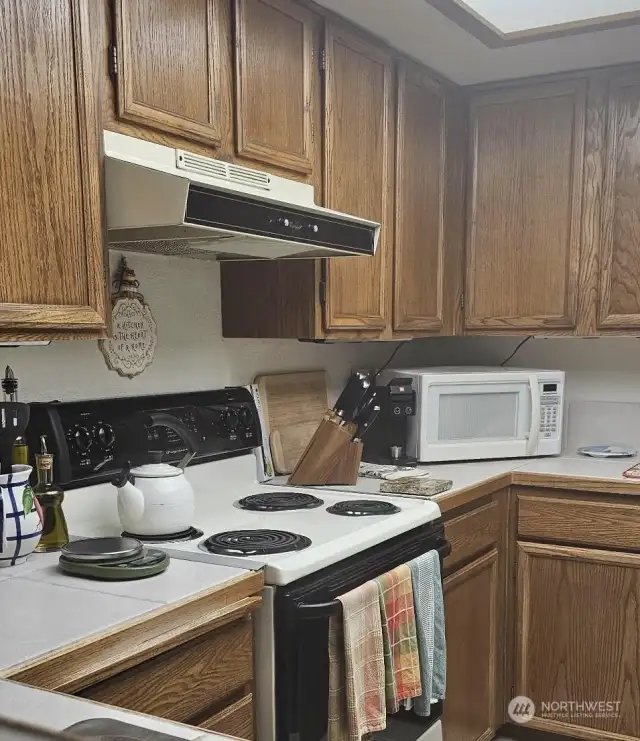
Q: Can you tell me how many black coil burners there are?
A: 4